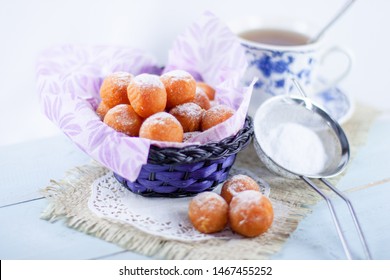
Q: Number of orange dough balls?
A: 13